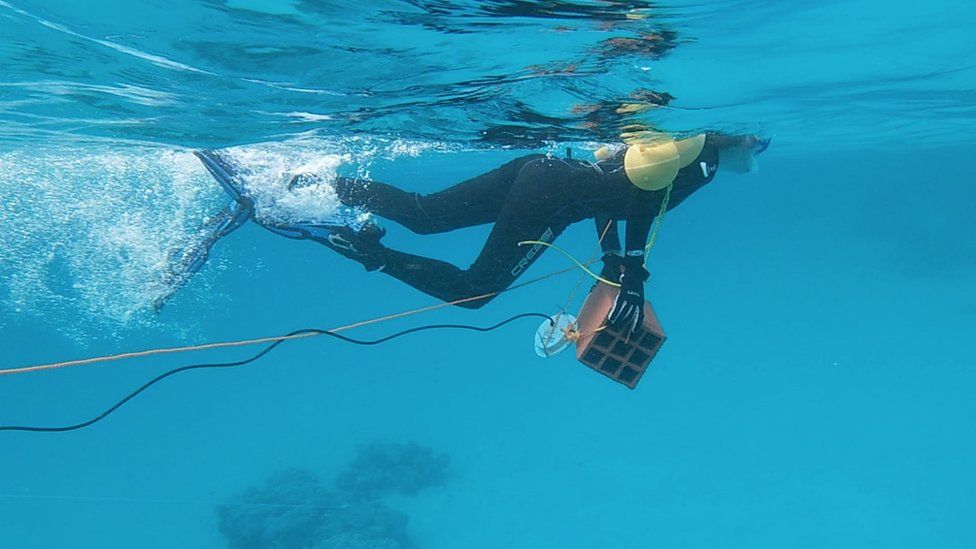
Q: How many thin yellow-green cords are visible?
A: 2